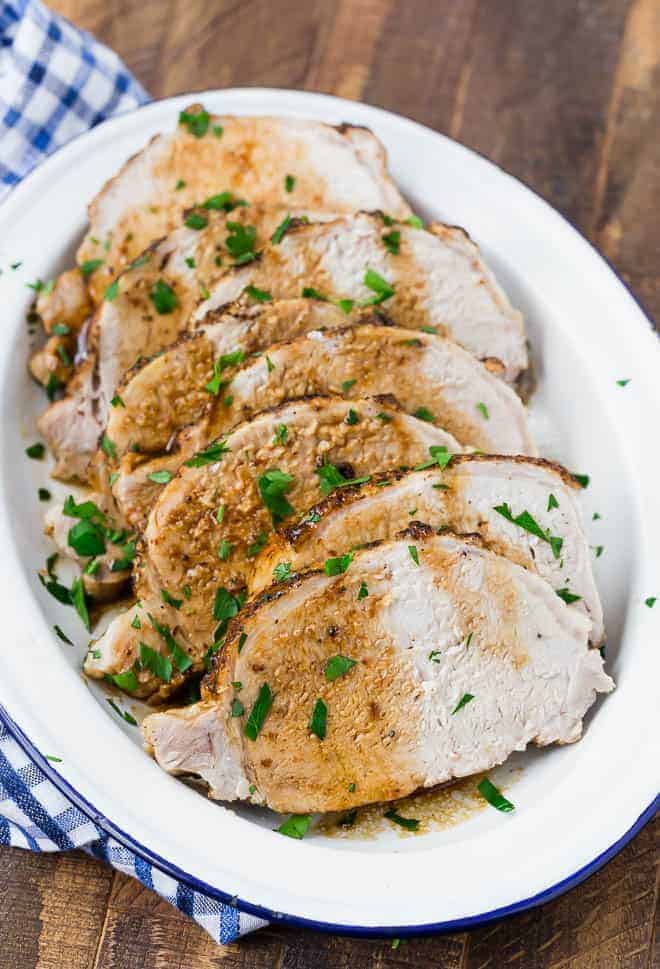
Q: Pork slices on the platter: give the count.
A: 8